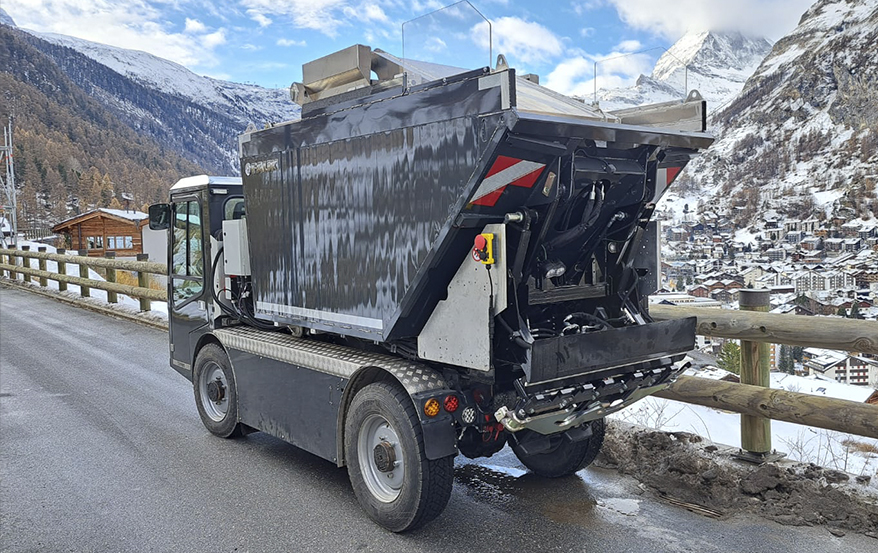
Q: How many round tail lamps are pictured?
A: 3